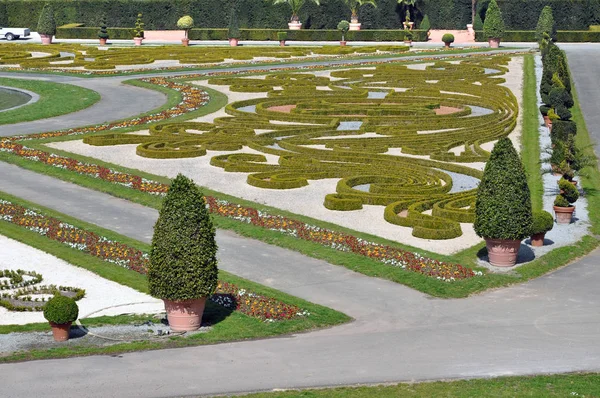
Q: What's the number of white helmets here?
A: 0